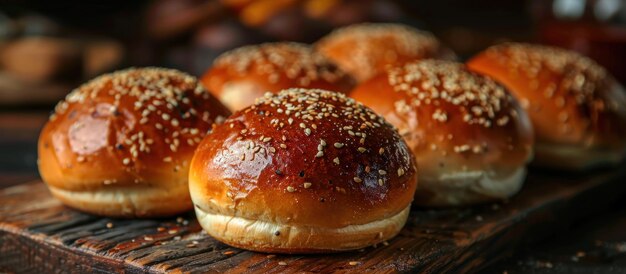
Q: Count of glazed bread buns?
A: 6